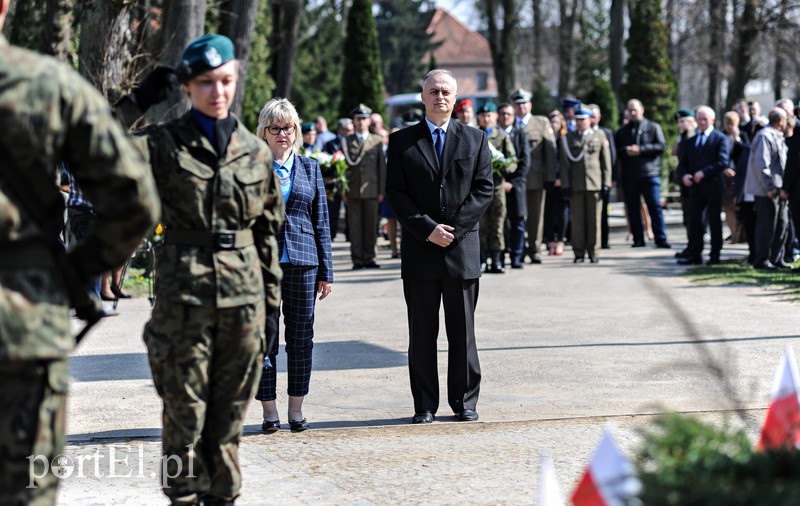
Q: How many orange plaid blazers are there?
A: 0